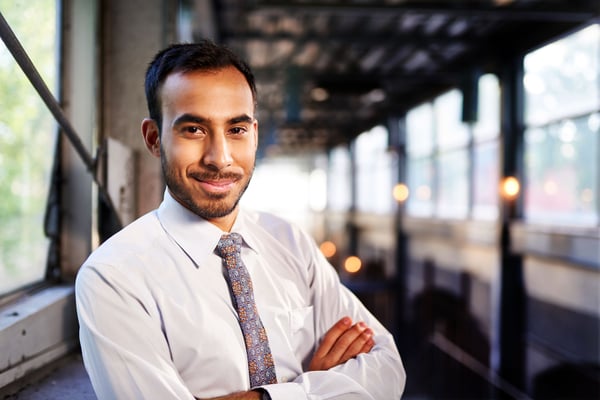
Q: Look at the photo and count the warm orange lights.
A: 4